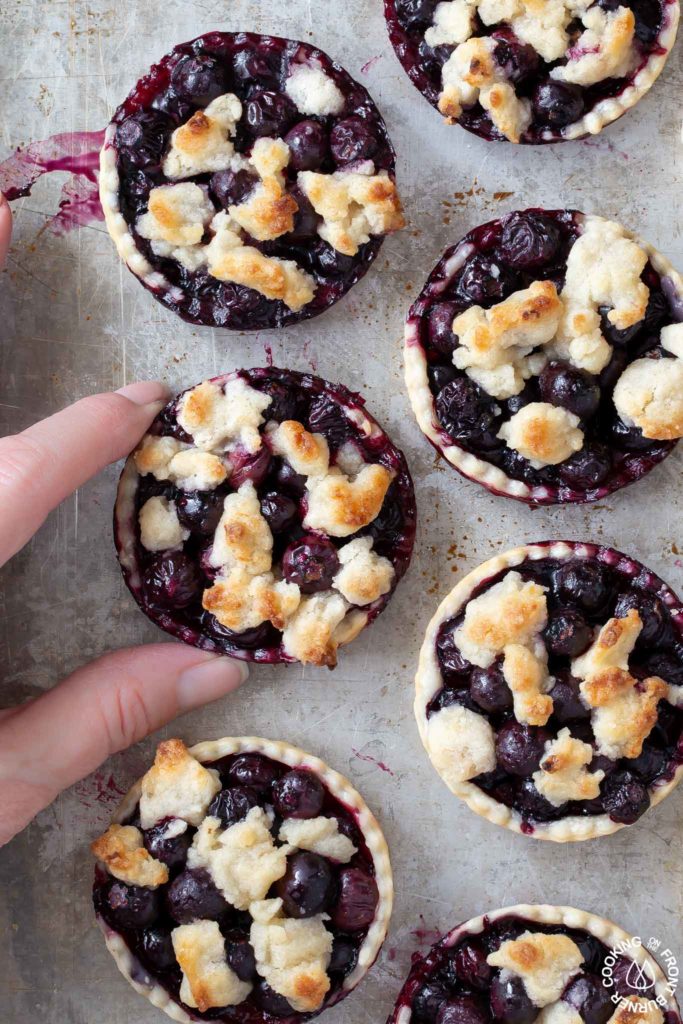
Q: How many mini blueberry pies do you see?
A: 7